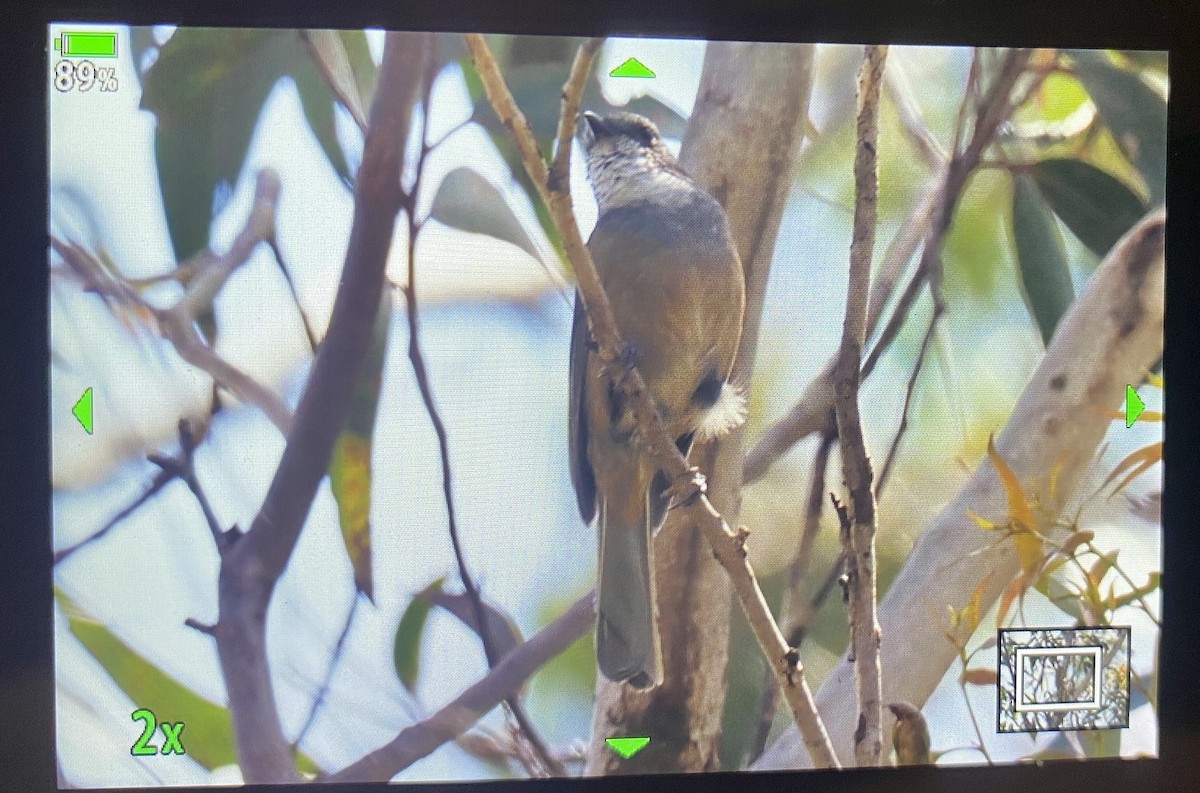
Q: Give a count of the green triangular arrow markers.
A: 4